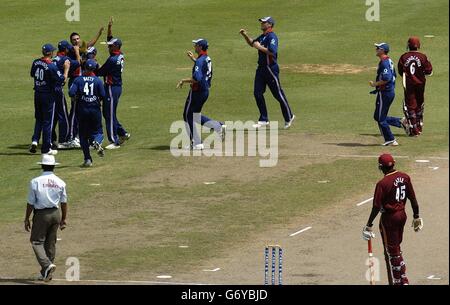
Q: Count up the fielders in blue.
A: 9